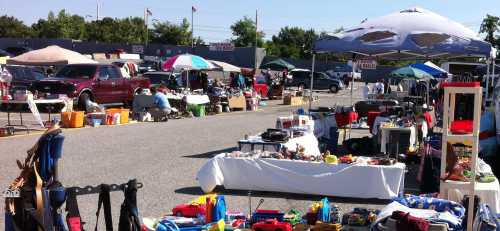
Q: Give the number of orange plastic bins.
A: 2